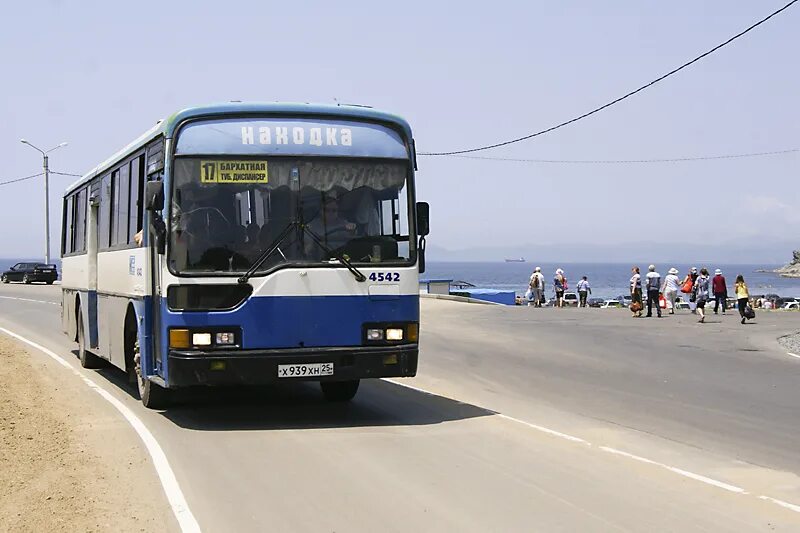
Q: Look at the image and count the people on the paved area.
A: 10